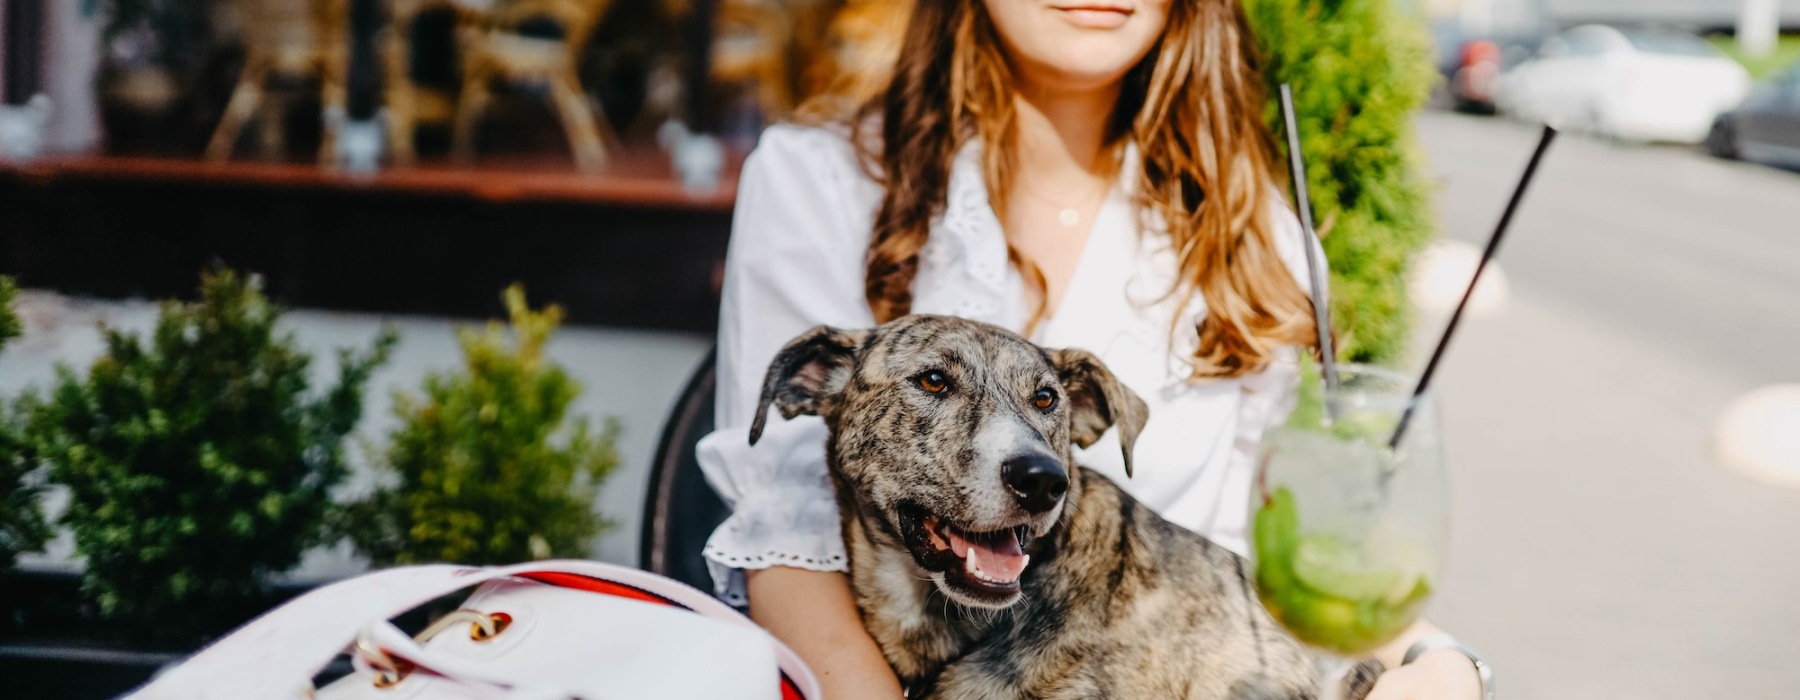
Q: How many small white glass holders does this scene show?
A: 3